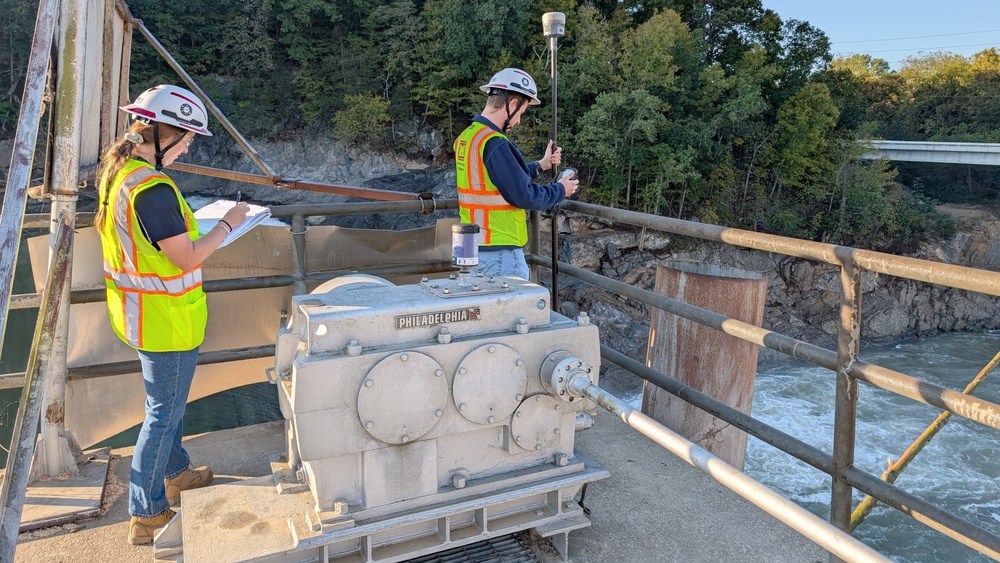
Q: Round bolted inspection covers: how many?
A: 3